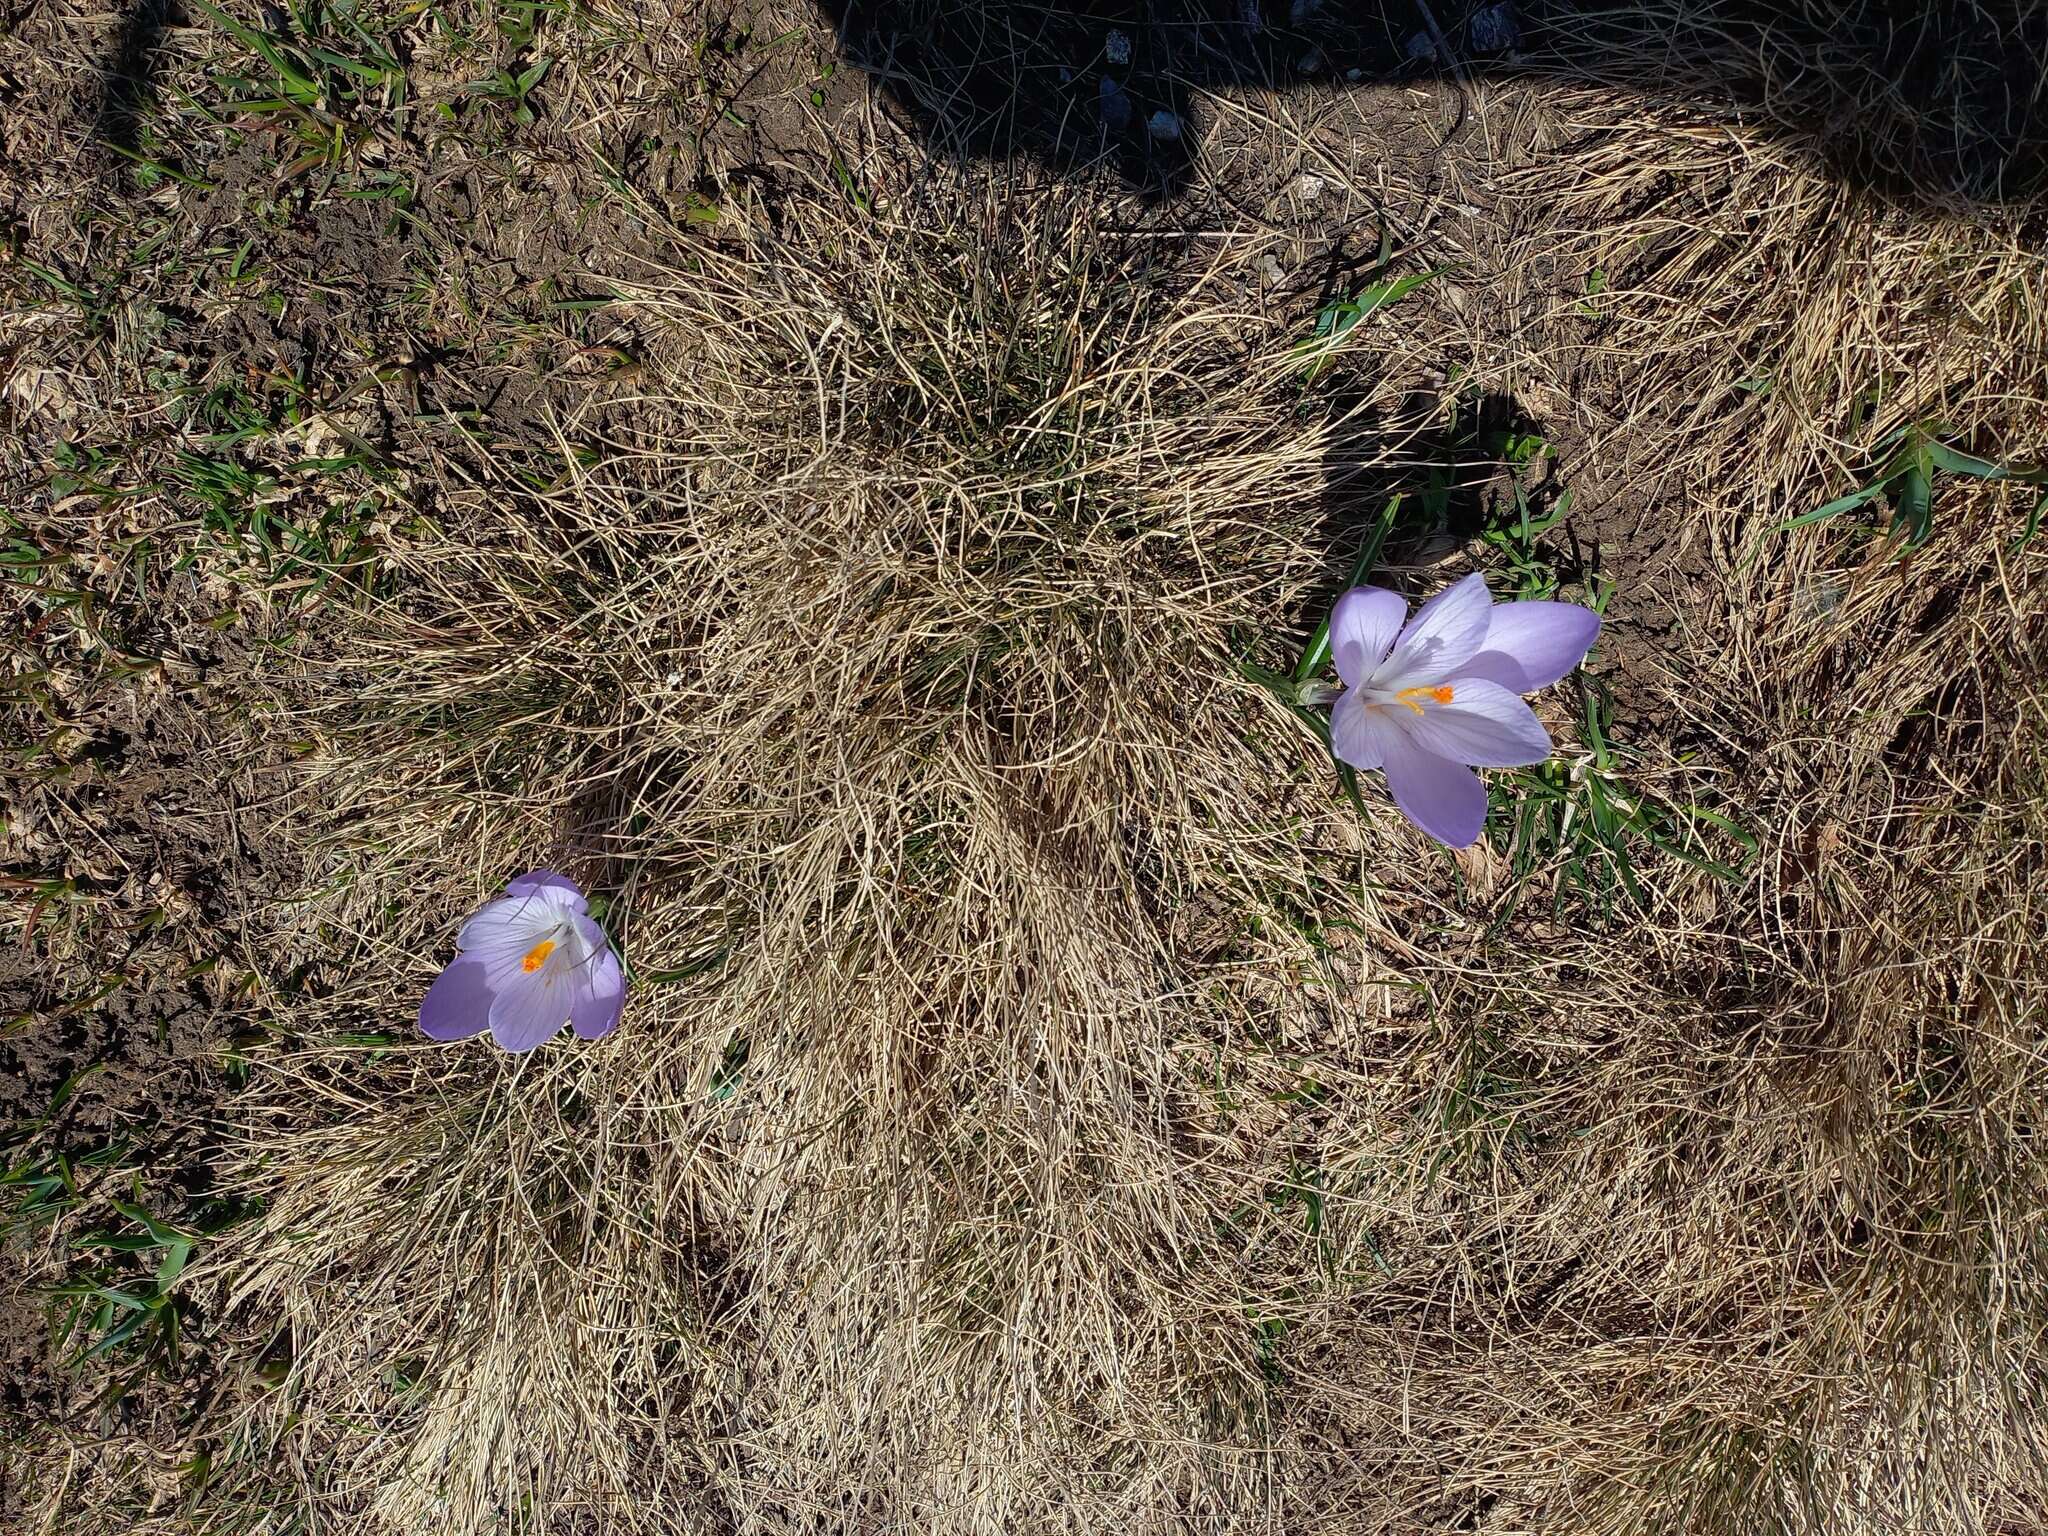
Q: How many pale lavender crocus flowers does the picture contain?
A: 2